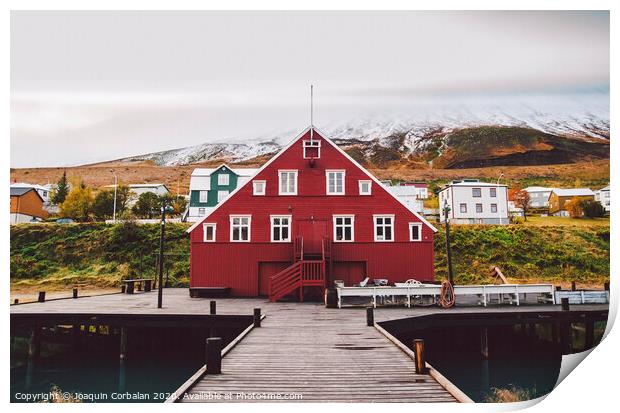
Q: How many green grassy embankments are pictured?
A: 2